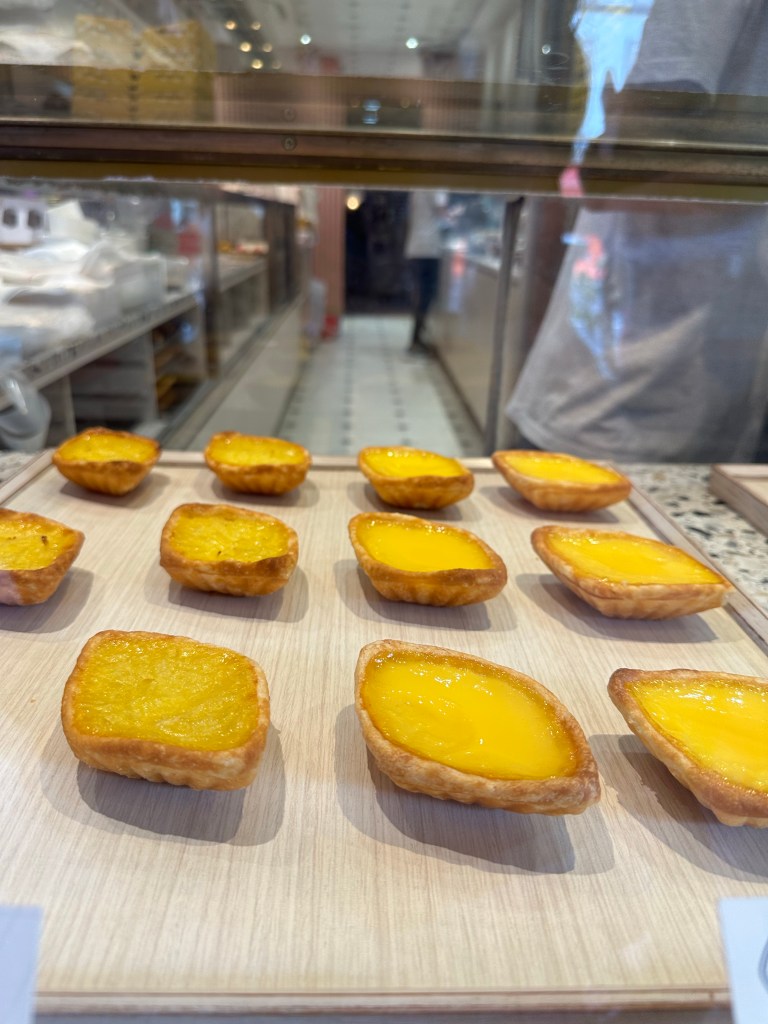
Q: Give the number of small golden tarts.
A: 11